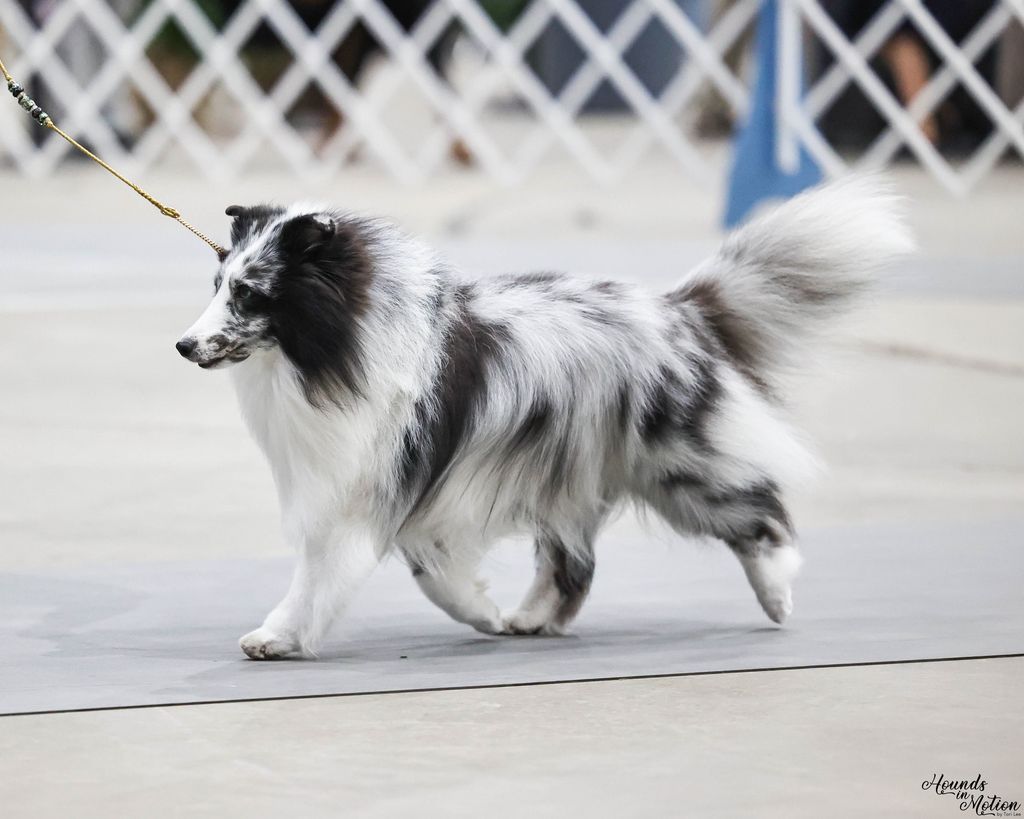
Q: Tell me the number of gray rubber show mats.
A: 2